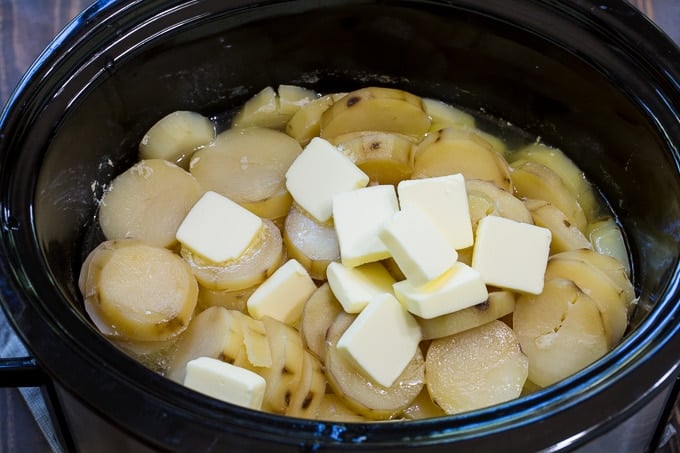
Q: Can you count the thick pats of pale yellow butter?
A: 11